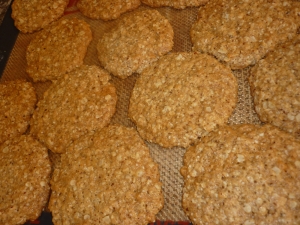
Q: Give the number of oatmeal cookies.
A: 13